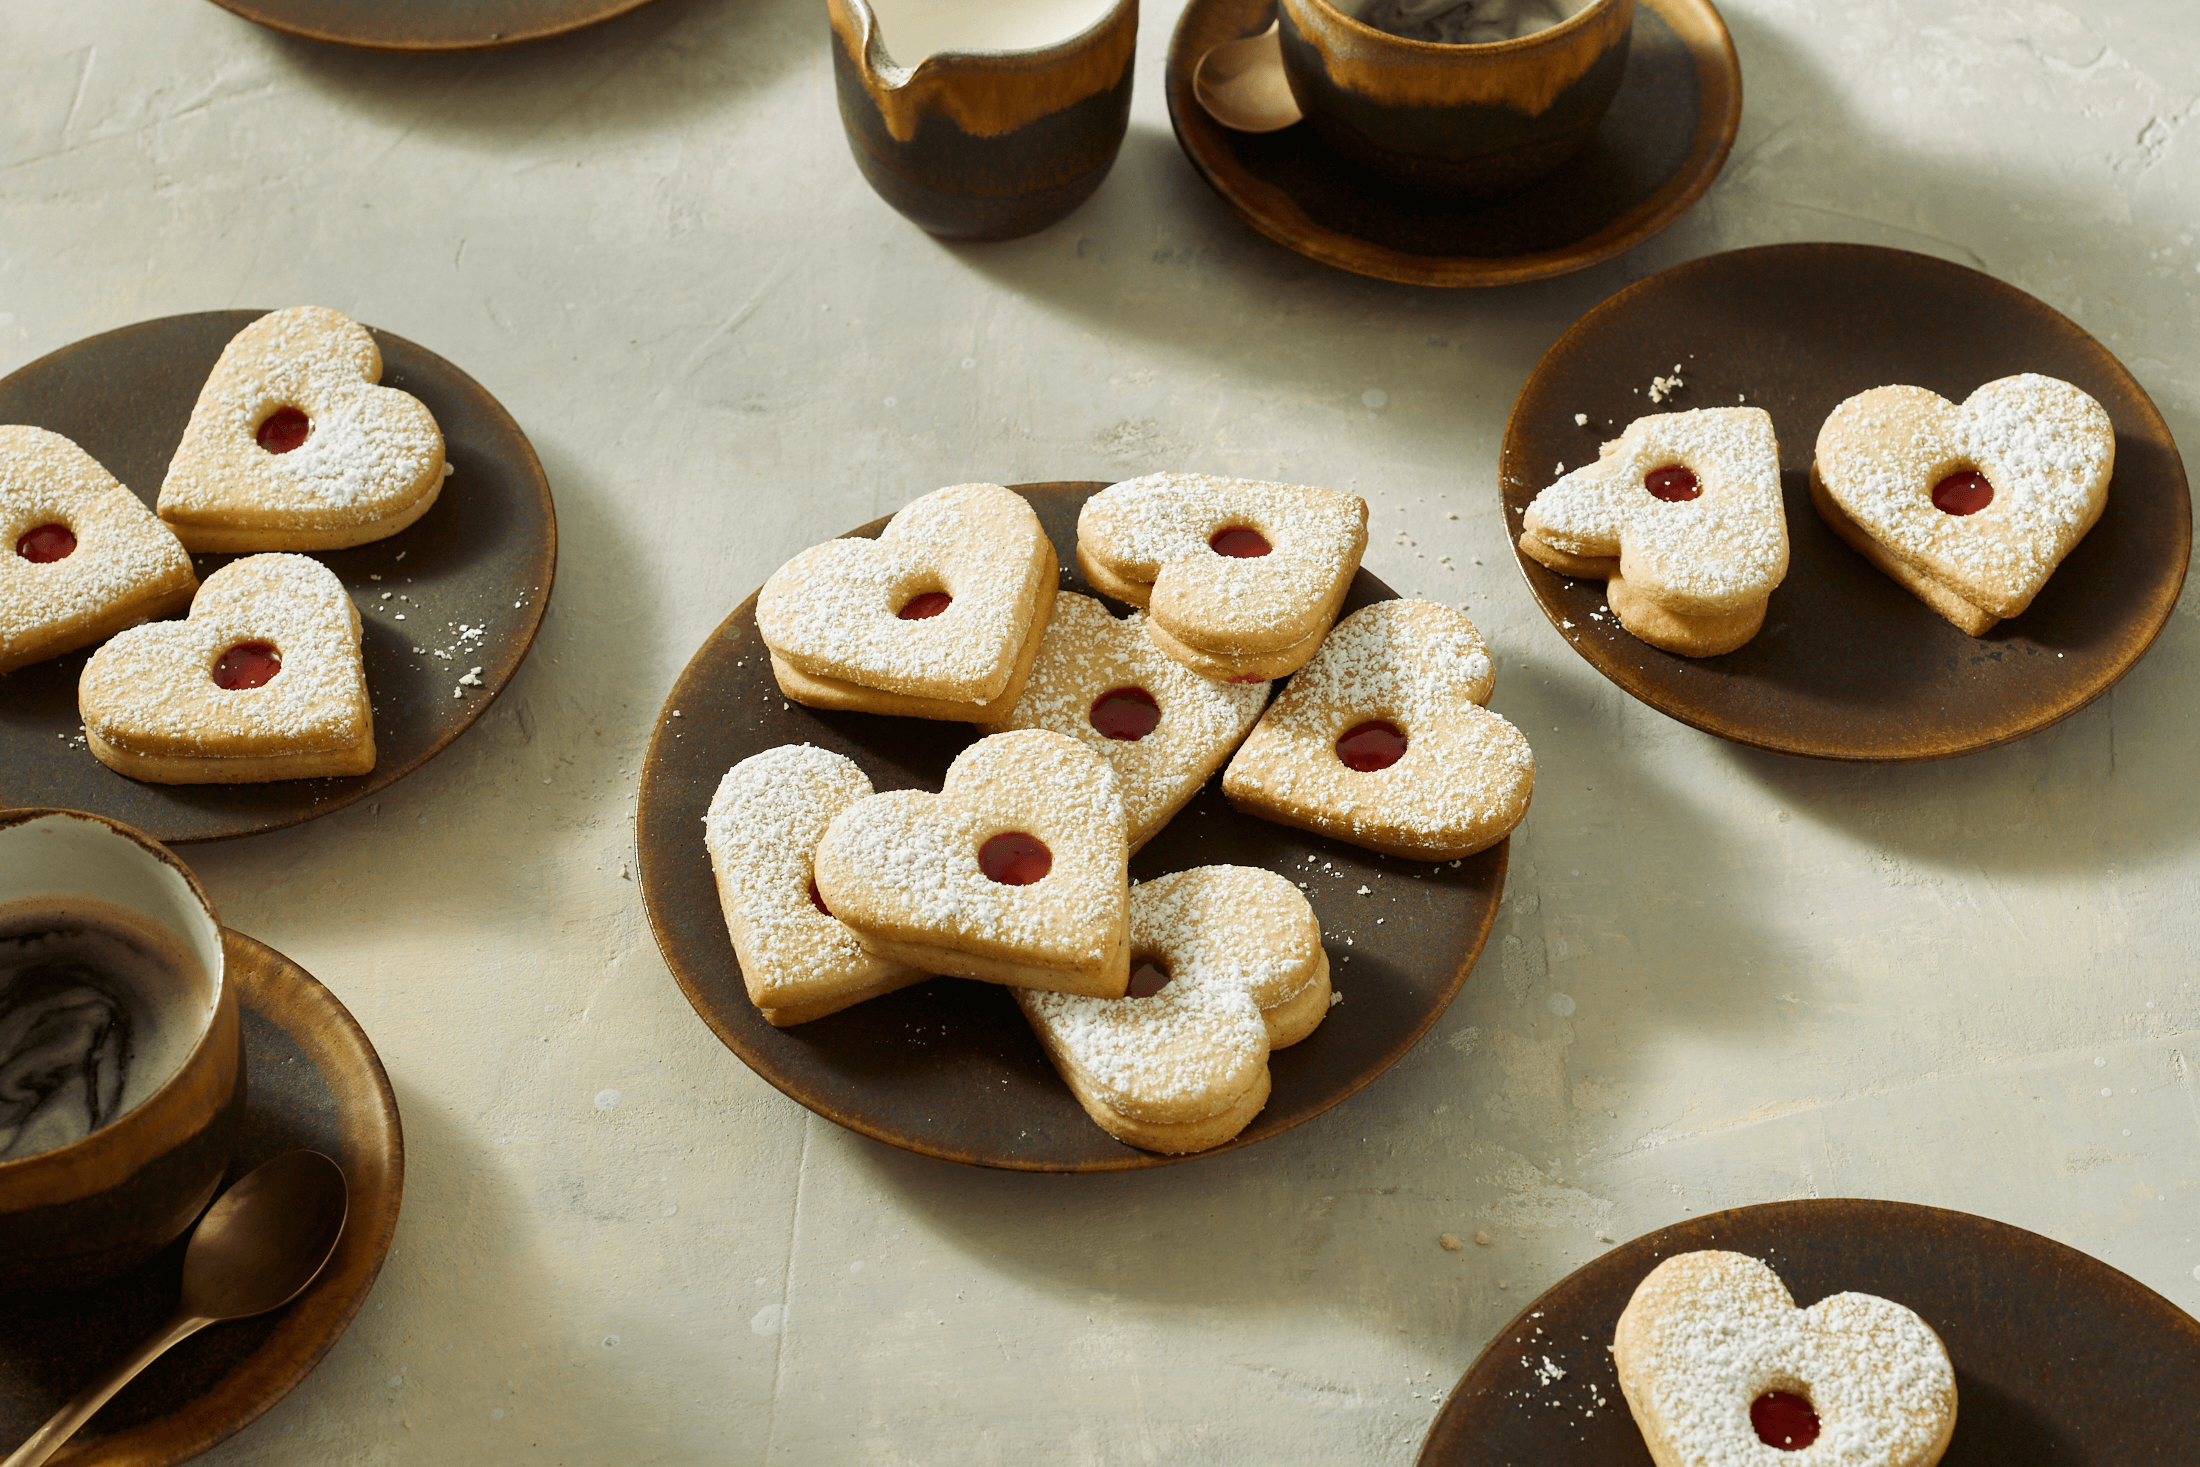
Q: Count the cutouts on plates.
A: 13